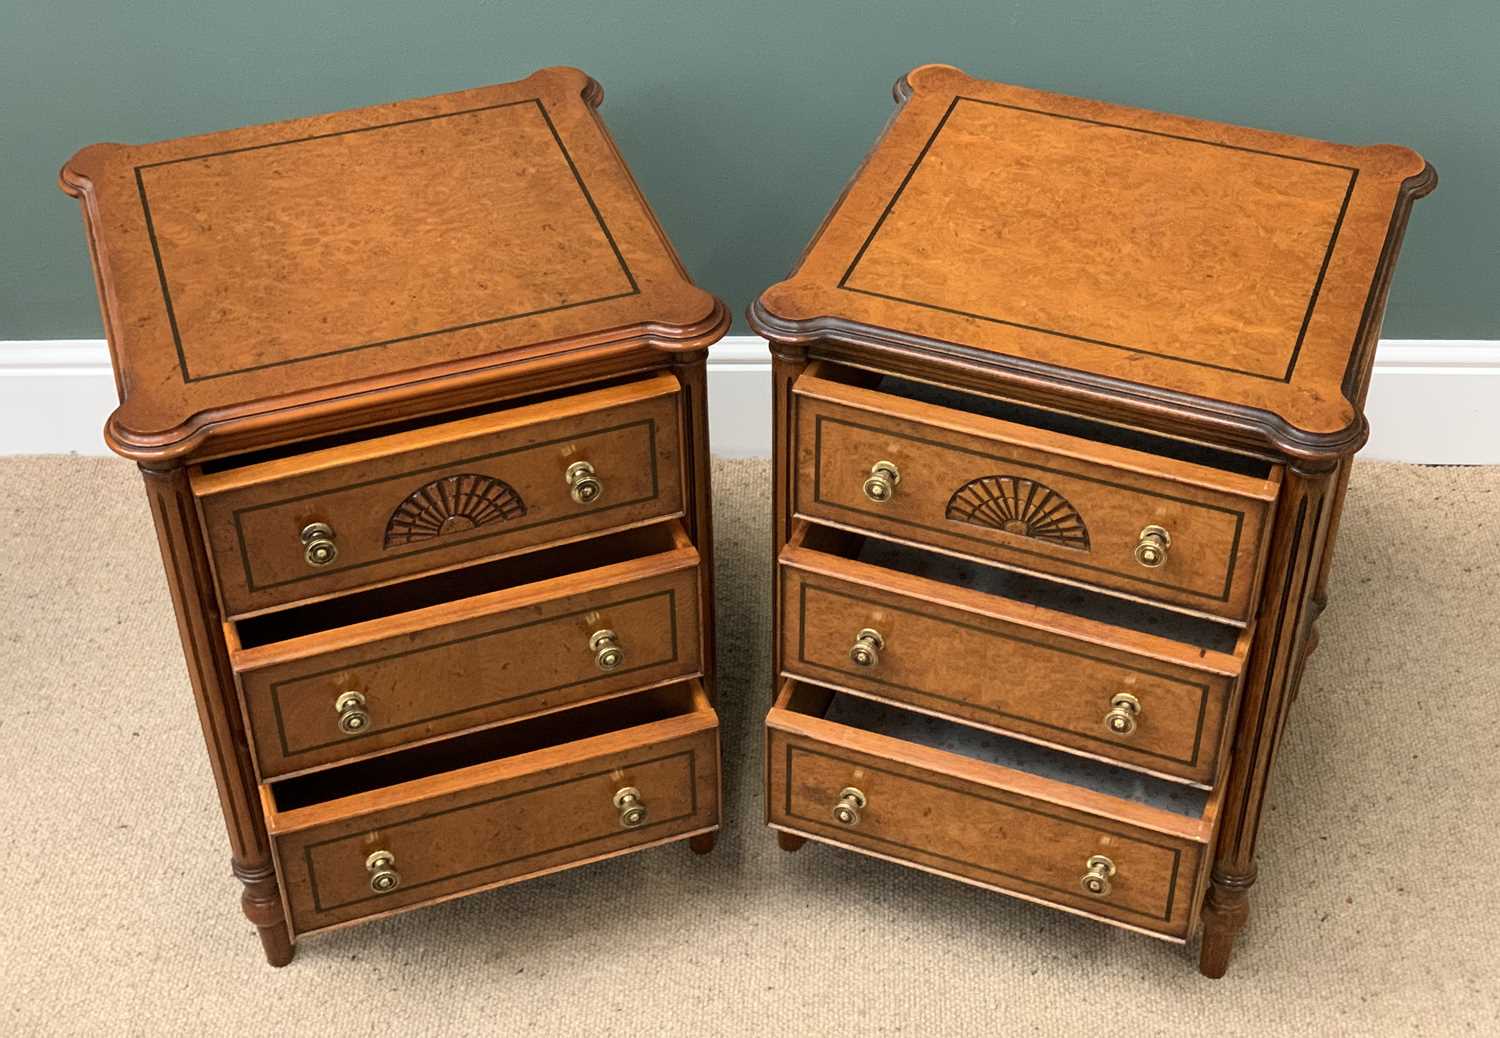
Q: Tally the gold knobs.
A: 12